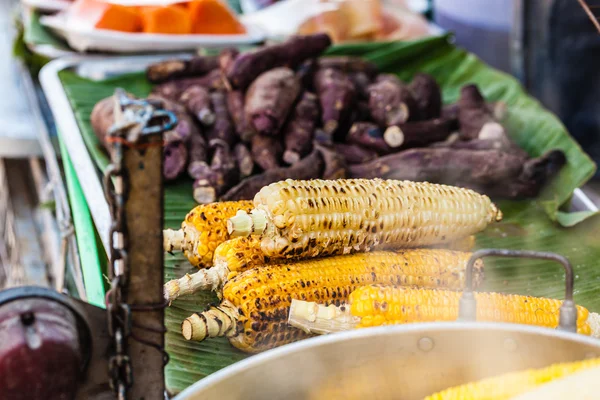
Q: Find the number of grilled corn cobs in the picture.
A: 5